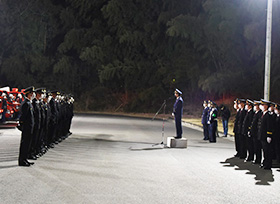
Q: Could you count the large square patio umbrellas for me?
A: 0